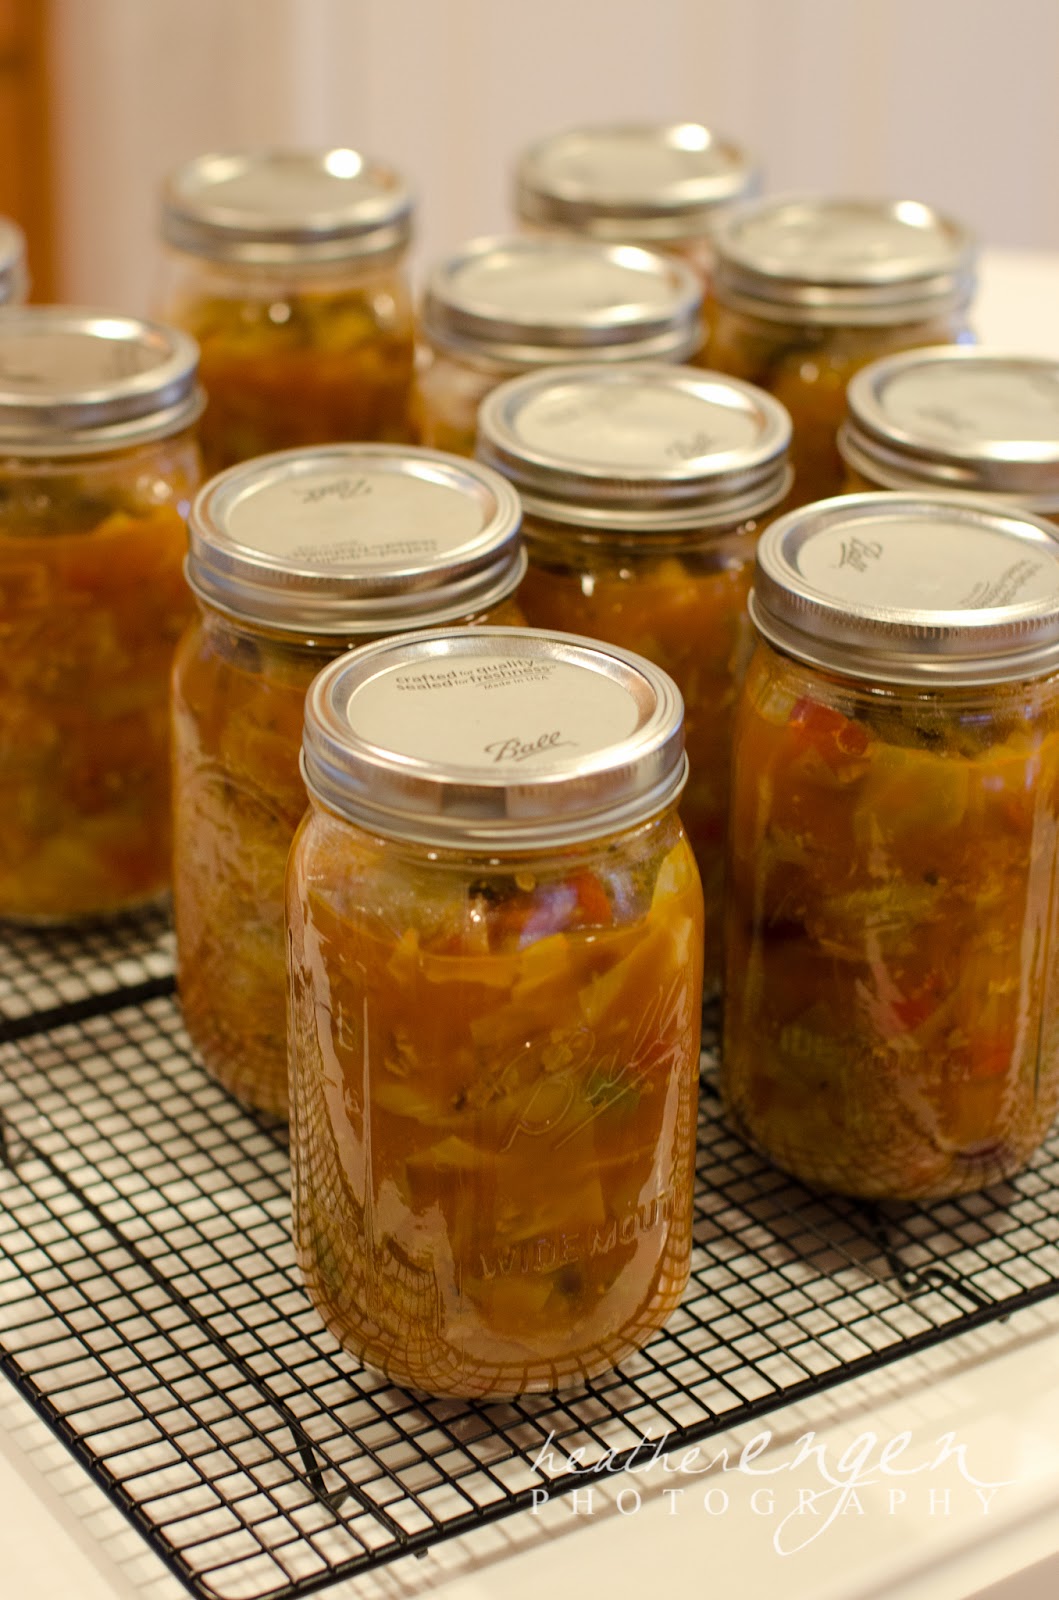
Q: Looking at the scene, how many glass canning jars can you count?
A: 11